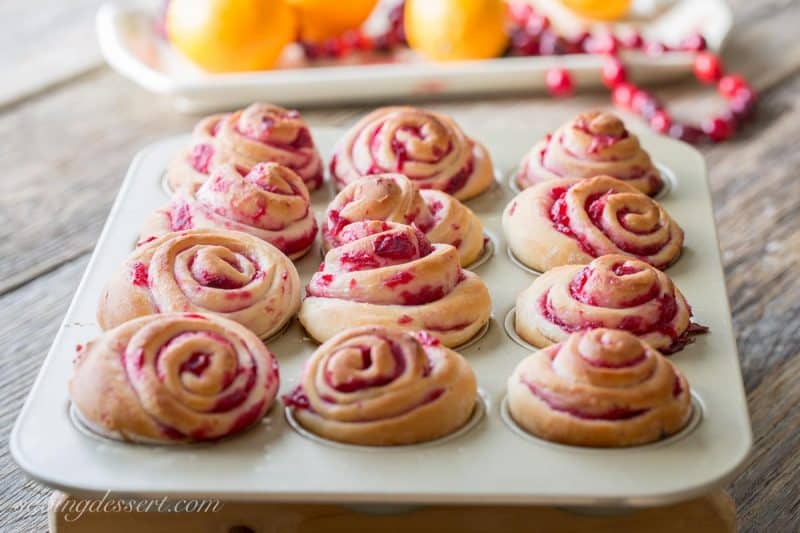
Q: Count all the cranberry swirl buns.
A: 12